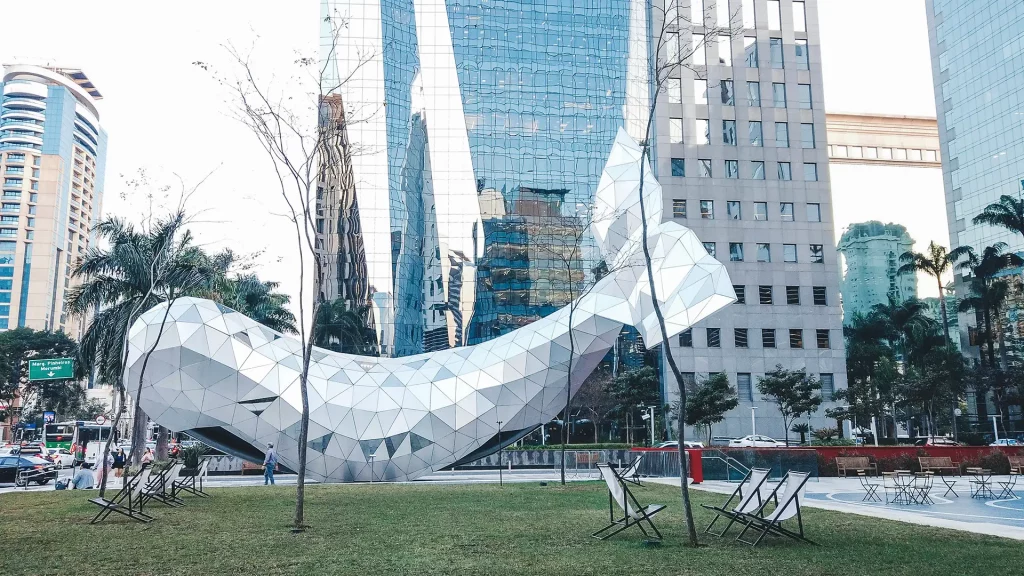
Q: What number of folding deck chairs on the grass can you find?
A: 8